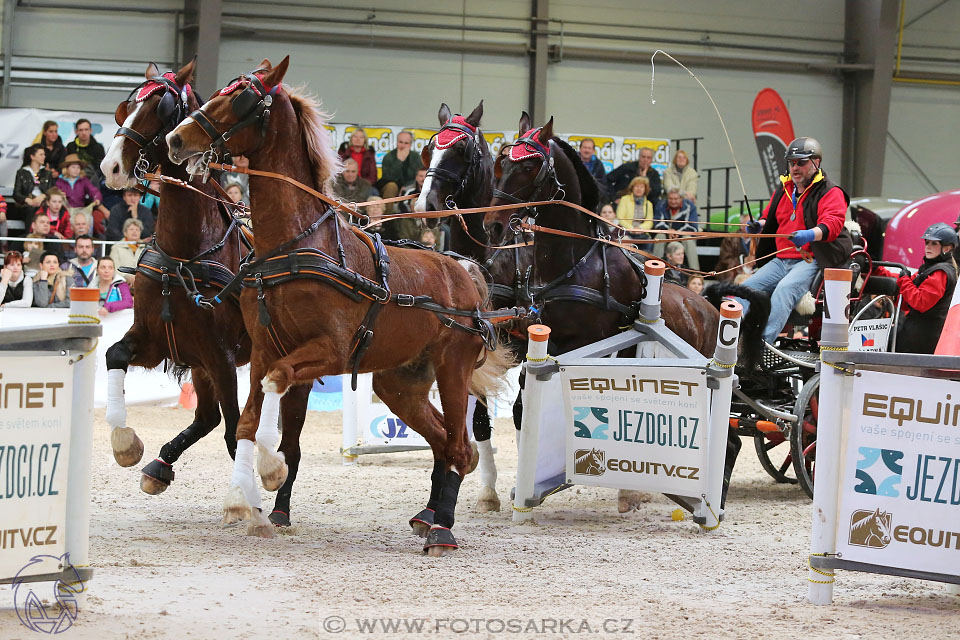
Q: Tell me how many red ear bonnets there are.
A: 4